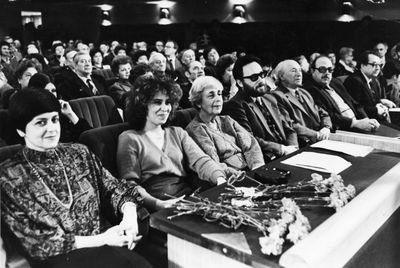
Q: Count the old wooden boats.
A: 0